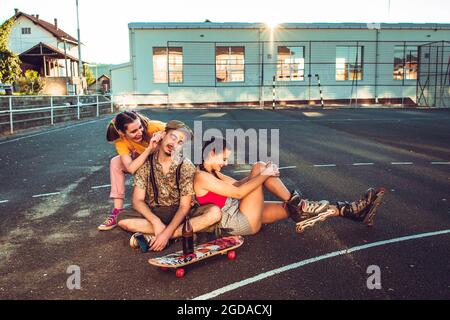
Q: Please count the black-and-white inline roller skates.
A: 2